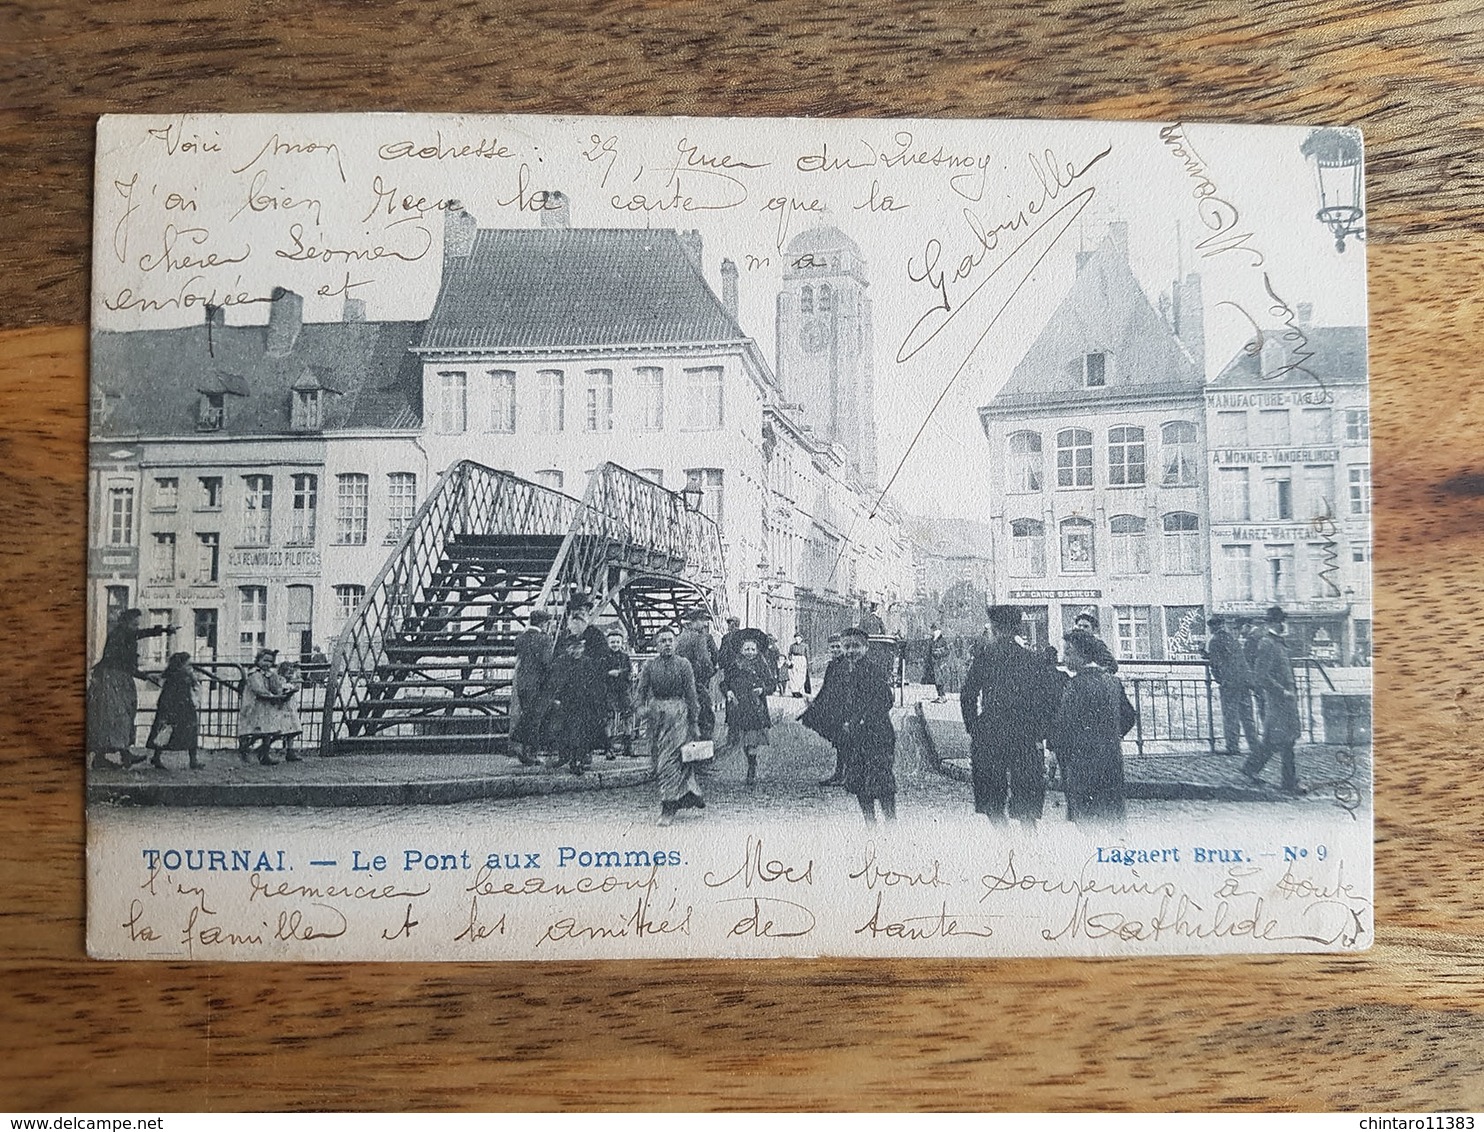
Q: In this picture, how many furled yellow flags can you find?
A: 0